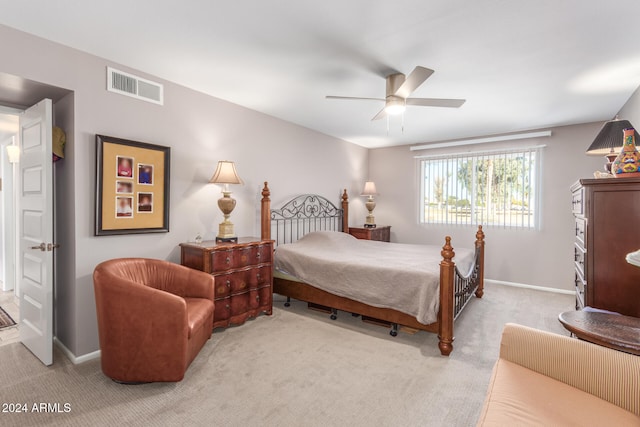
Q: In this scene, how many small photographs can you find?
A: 5